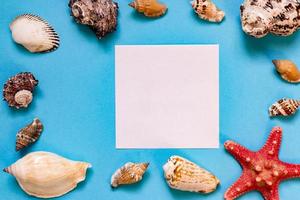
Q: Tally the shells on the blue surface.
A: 12